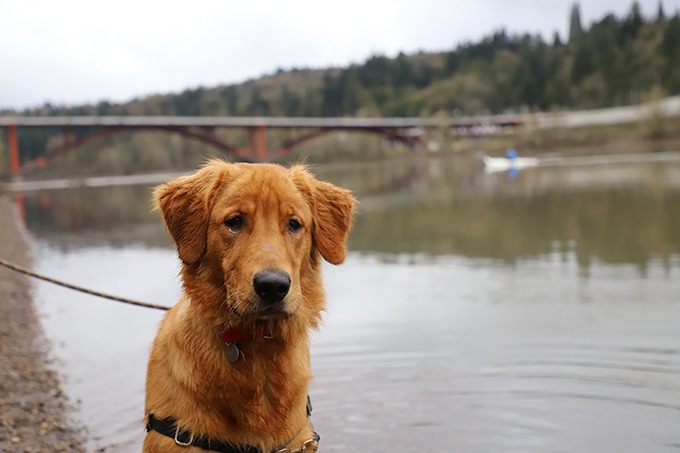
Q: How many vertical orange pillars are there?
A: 2